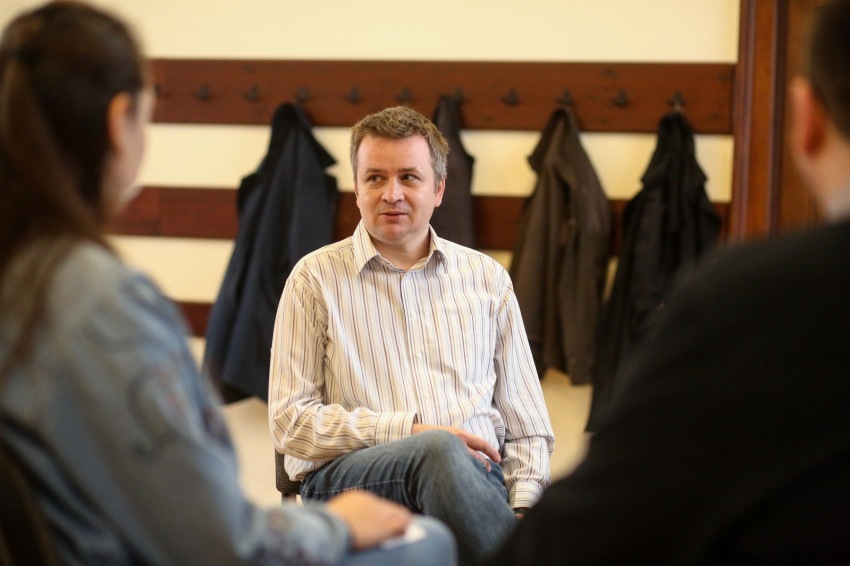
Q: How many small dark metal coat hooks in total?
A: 11